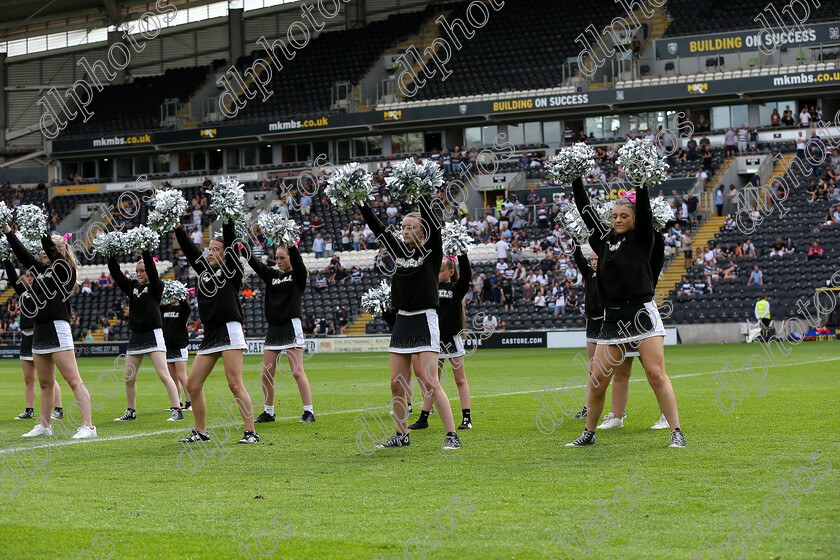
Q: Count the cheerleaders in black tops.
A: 12